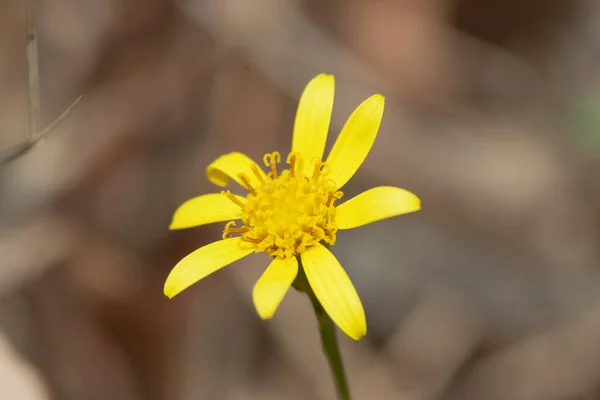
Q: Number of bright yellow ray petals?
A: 8